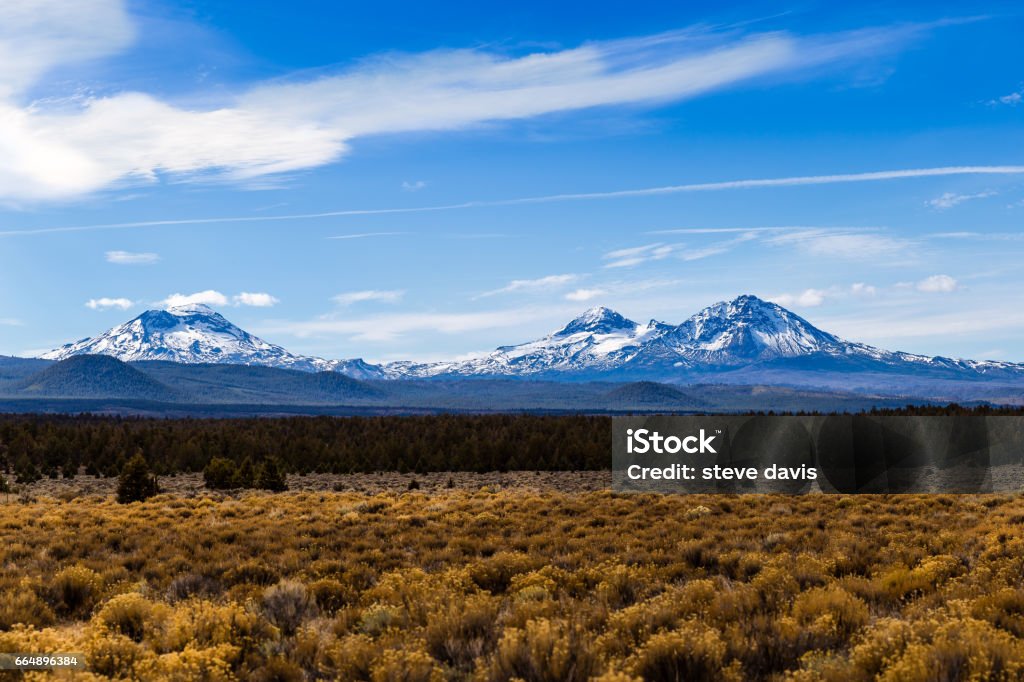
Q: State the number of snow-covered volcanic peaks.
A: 3